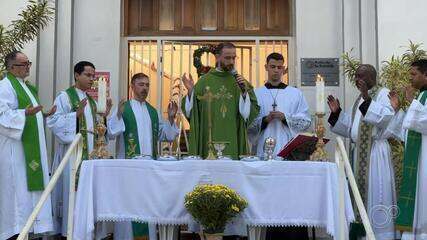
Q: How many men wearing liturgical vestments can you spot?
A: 7